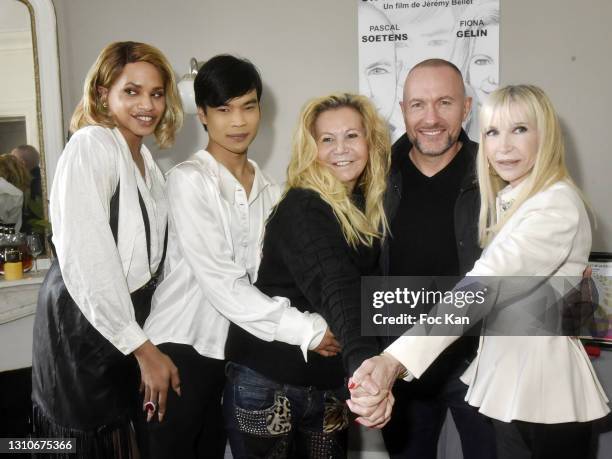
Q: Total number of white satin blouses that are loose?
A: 2